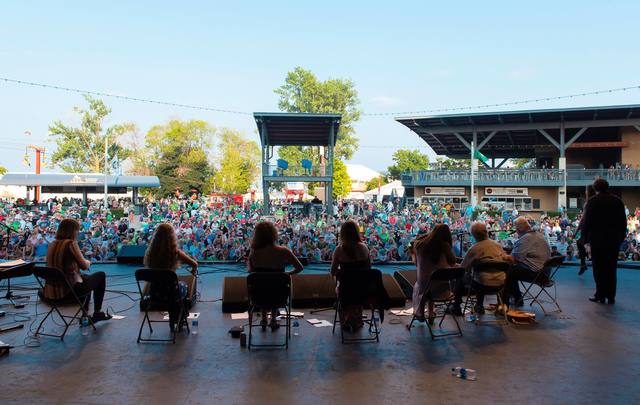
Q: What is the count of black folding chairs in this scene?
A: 7